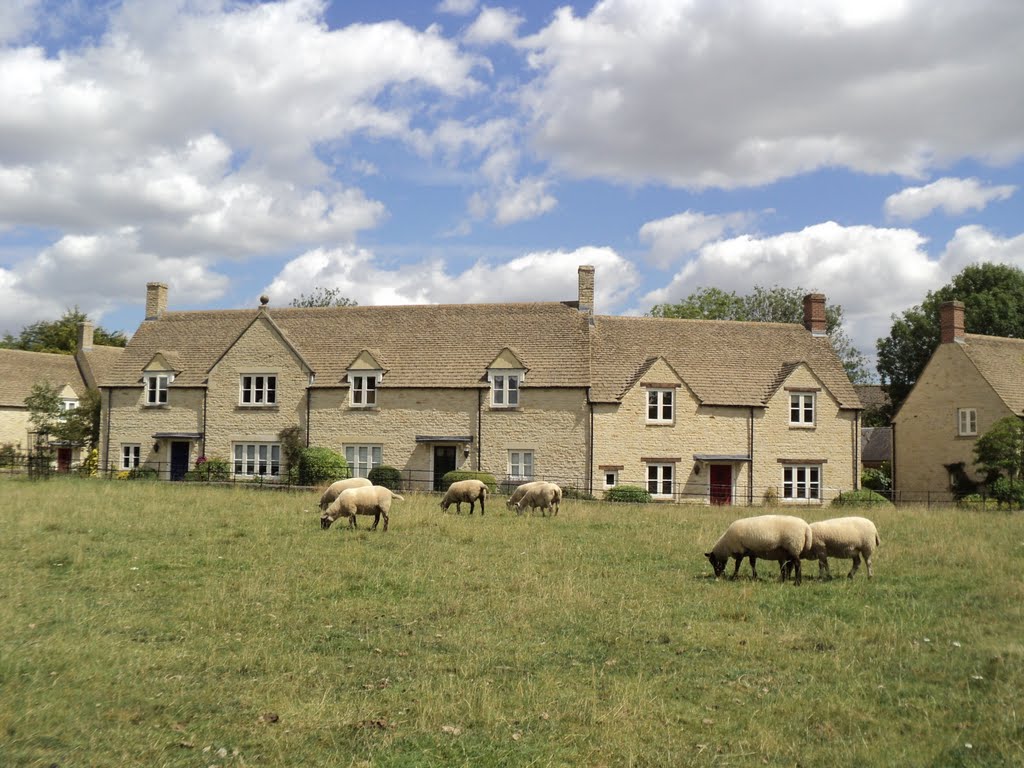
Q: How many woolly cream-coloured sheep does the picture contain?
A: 7